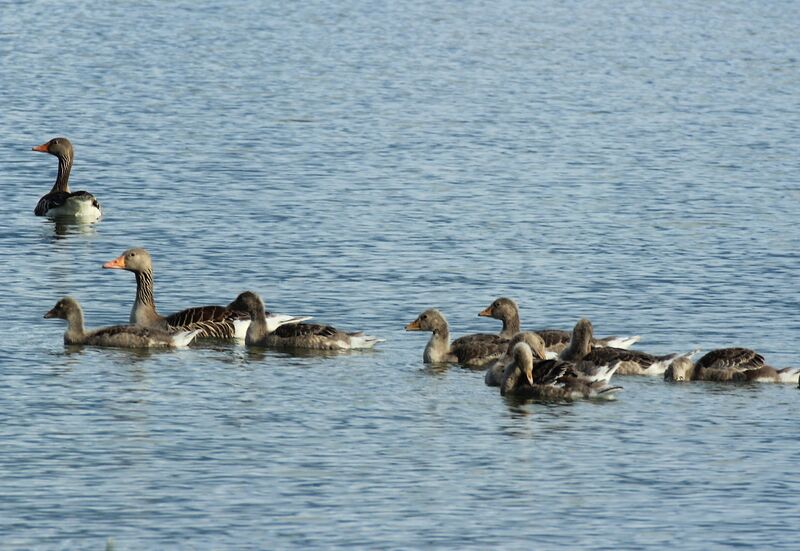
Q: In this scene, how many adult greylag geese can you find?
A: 2